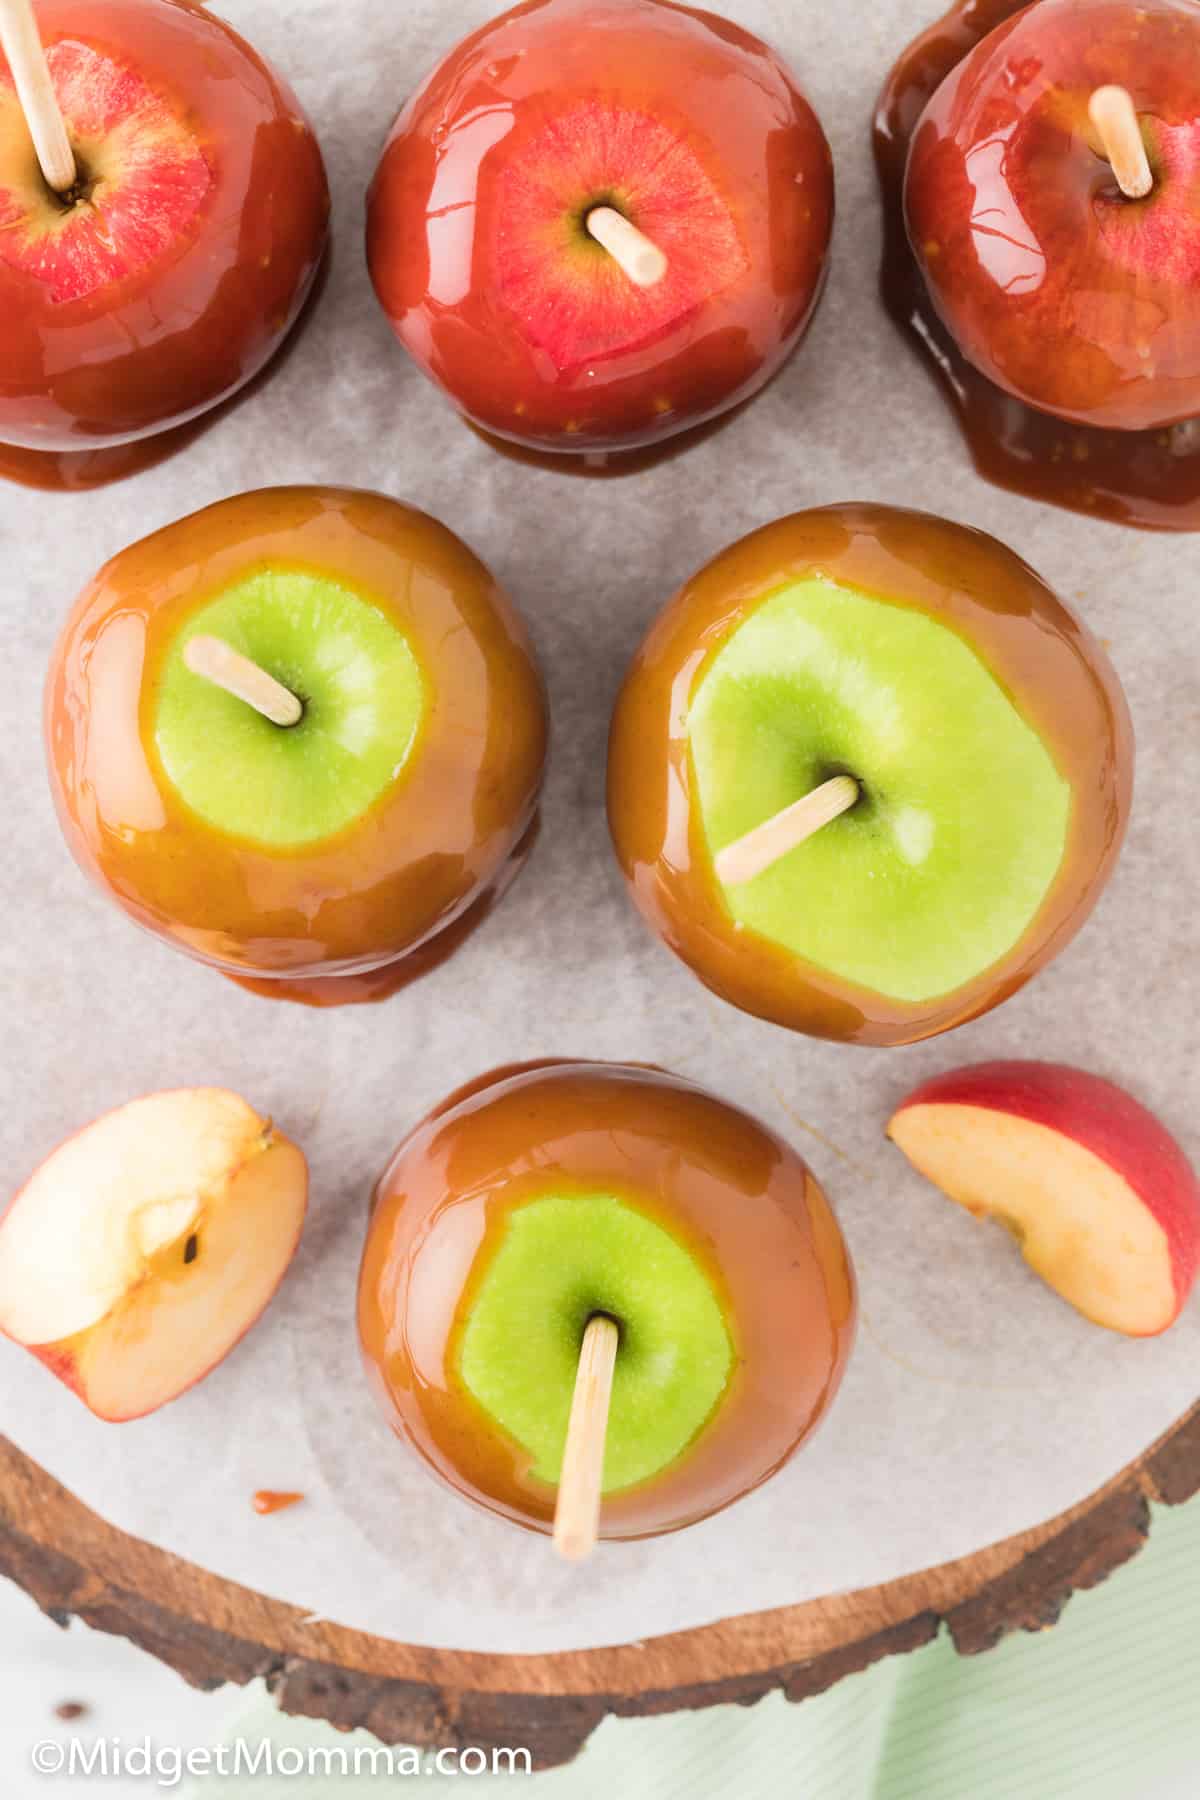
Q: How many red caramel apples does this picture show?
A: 3